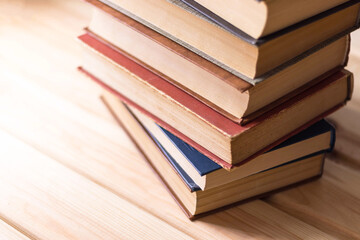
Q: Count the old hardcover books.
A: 6